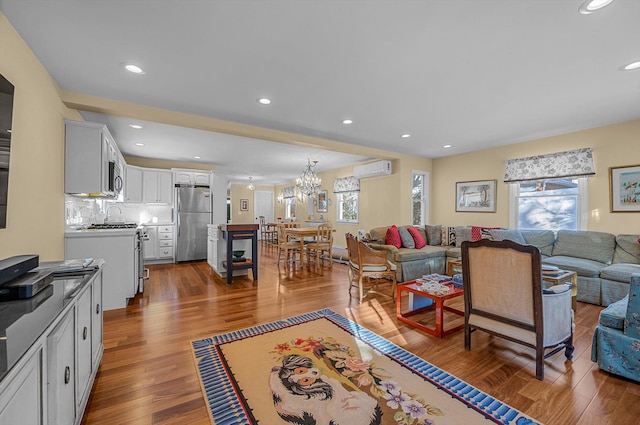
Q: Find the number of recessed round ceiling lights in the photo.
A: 10